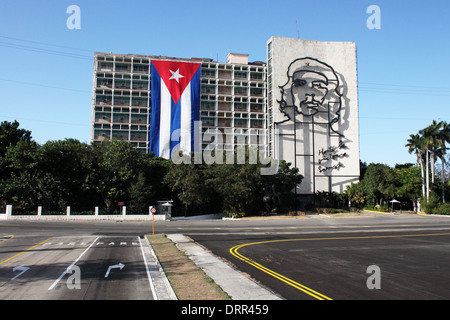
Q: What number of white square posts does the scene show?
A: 6